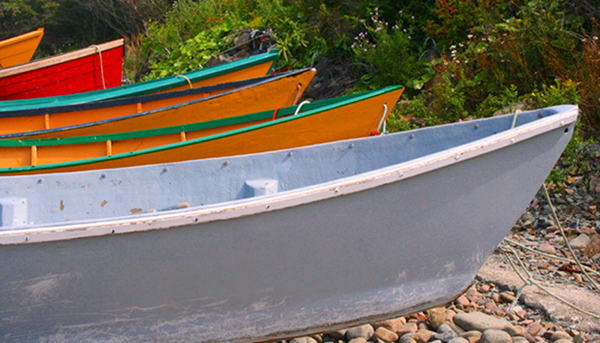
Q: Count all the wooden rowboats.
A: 6